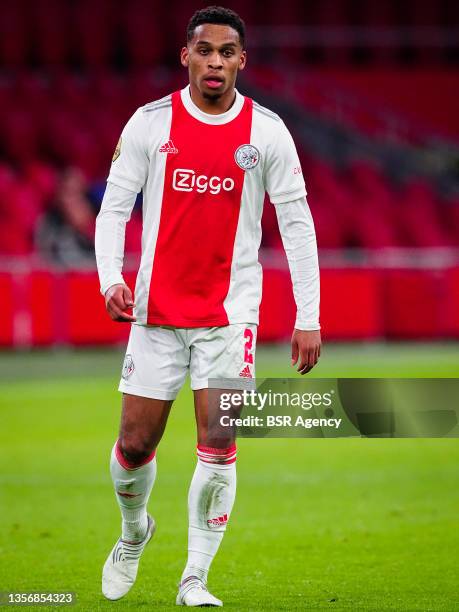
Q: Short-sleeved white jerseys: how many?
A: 1